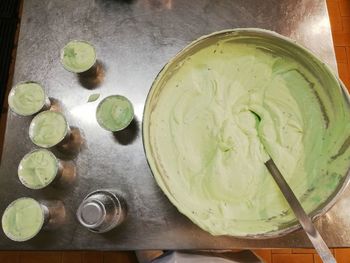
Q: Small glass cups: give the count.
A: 6